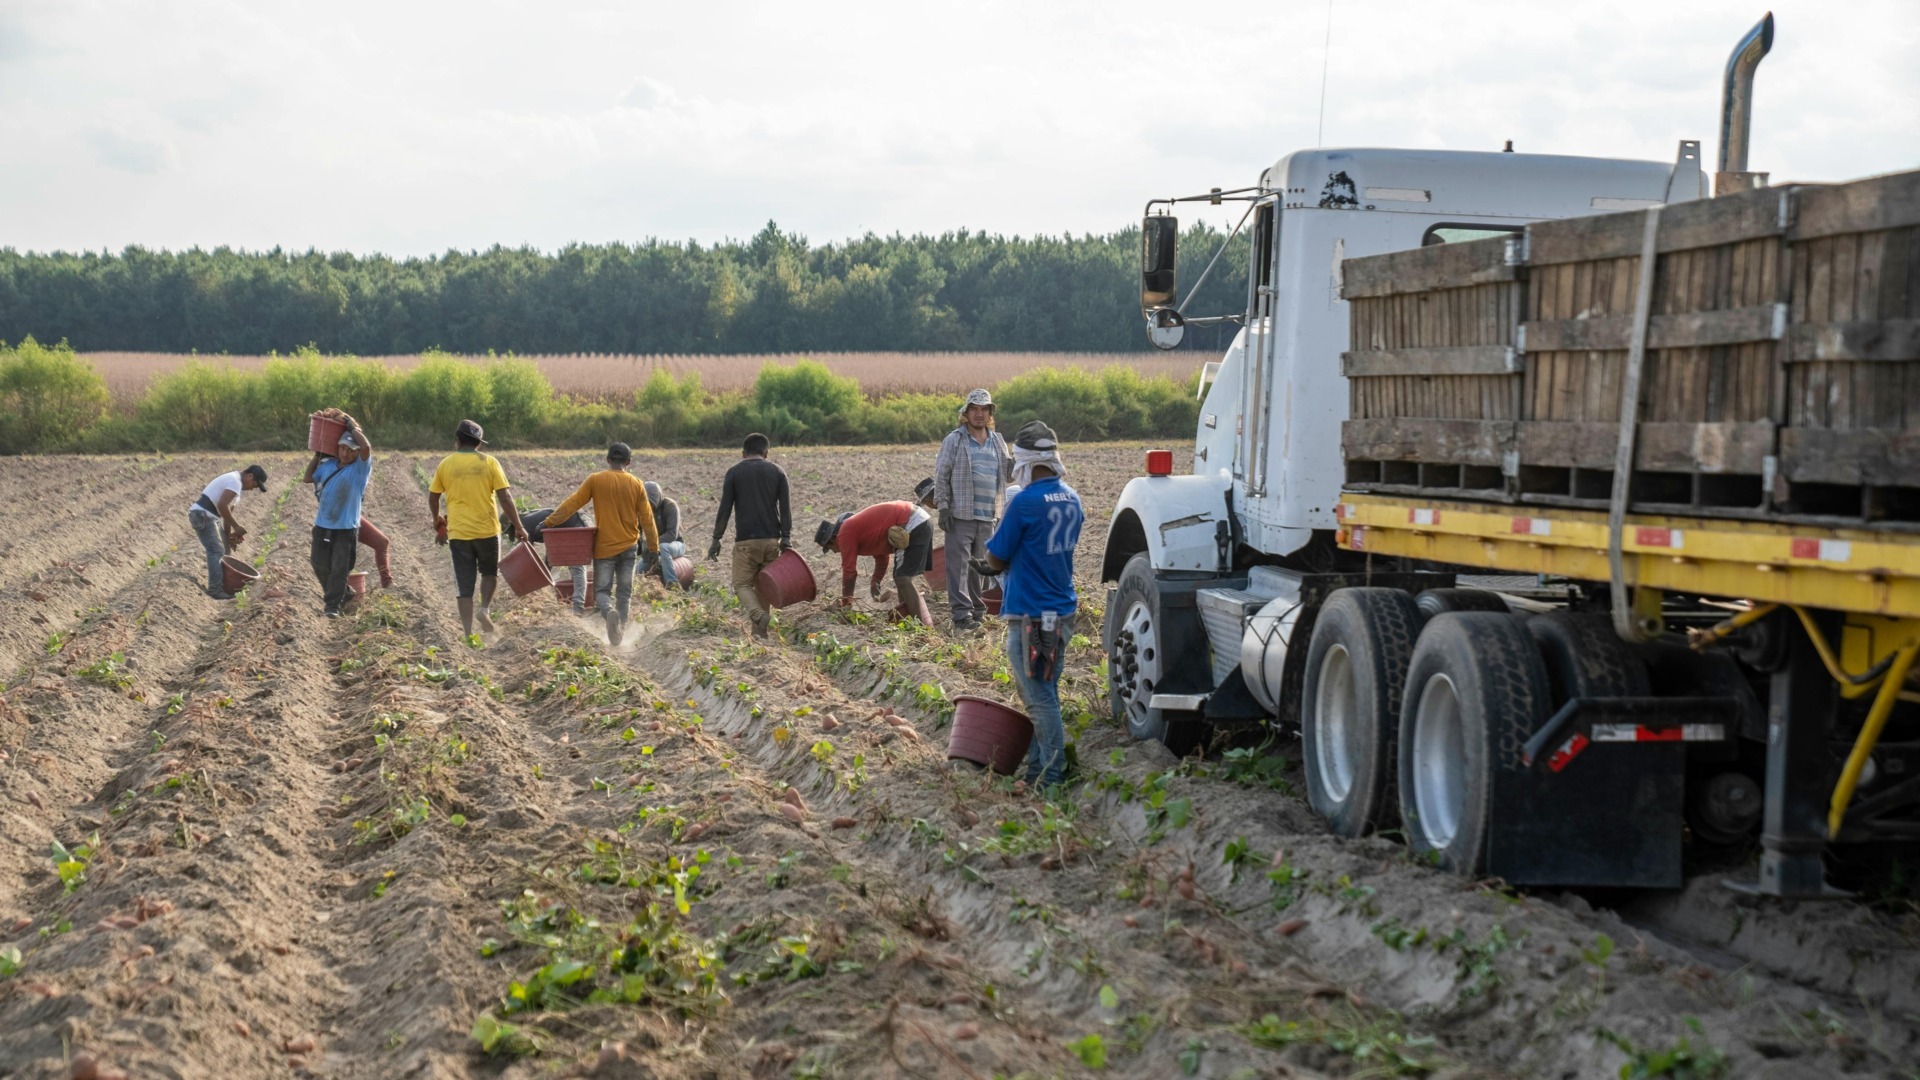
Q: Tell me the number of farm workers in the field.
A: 12